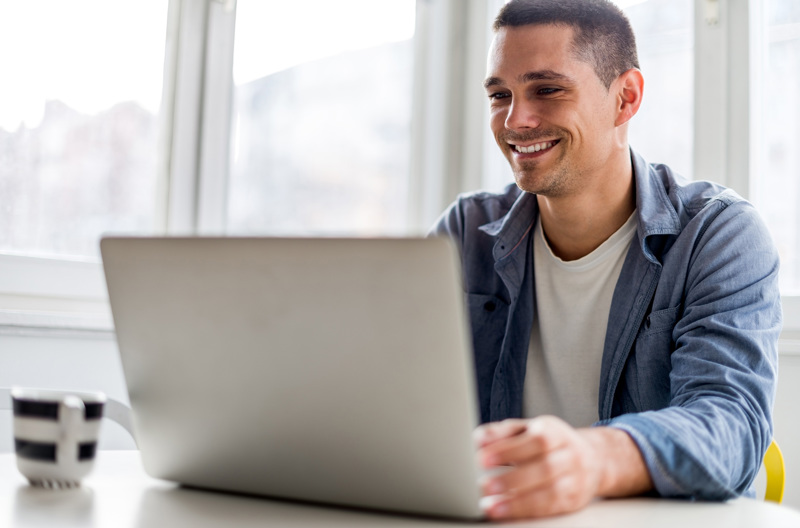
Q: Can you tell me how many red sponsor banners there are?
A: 0